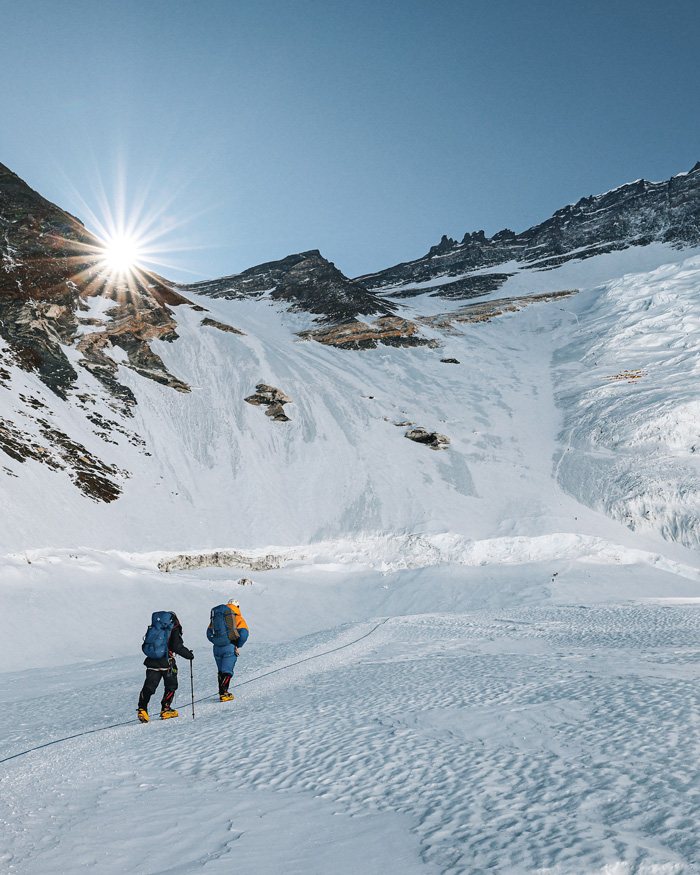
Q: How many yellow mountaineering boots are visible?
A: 3